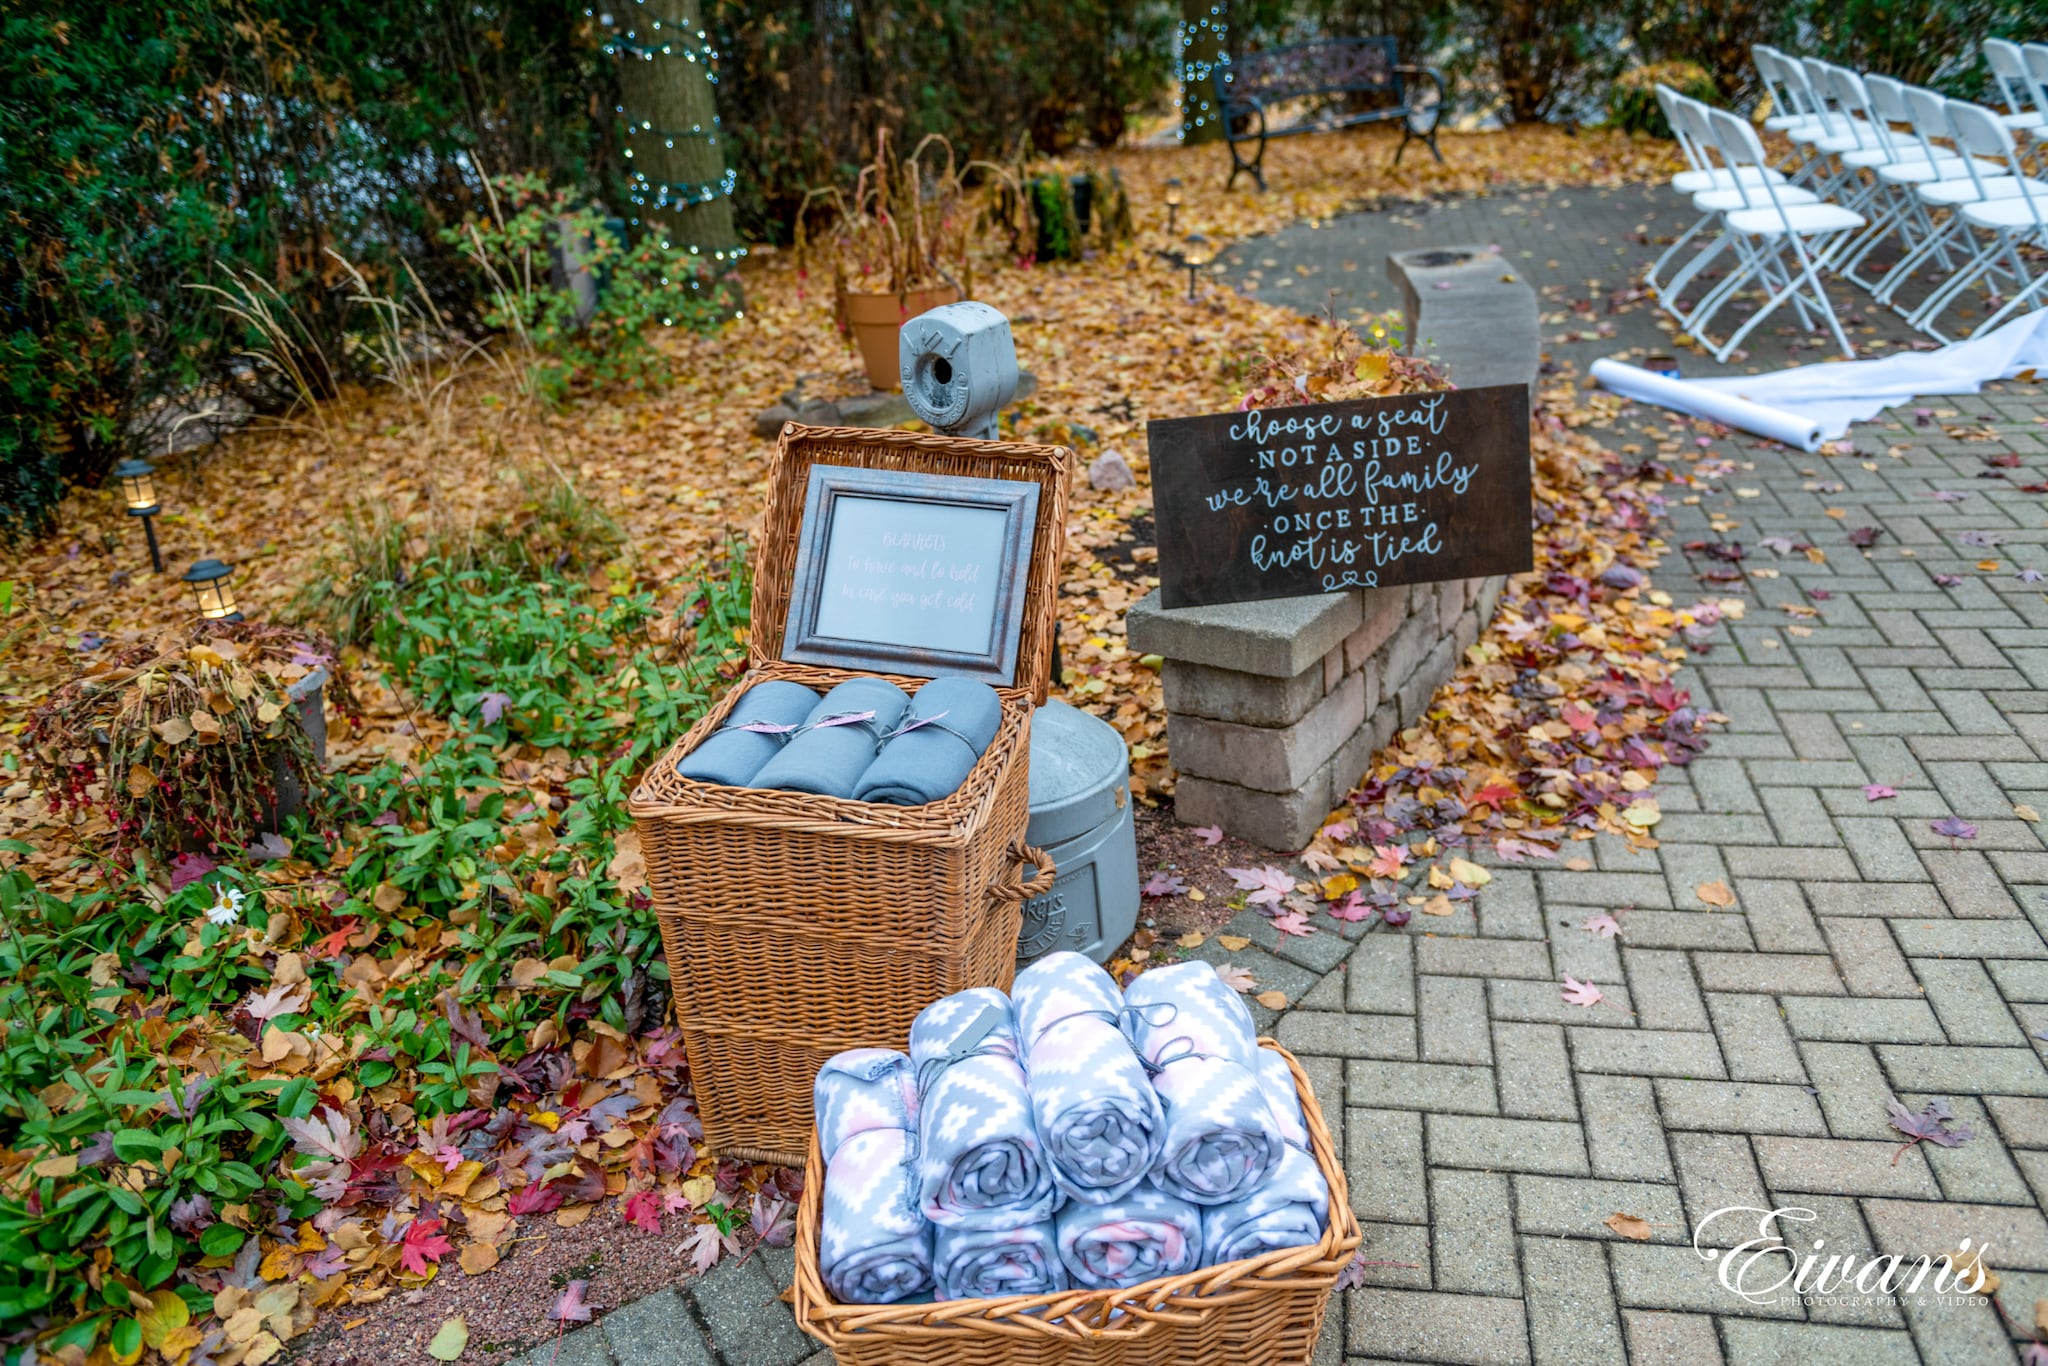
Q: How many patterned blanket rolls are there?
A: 7